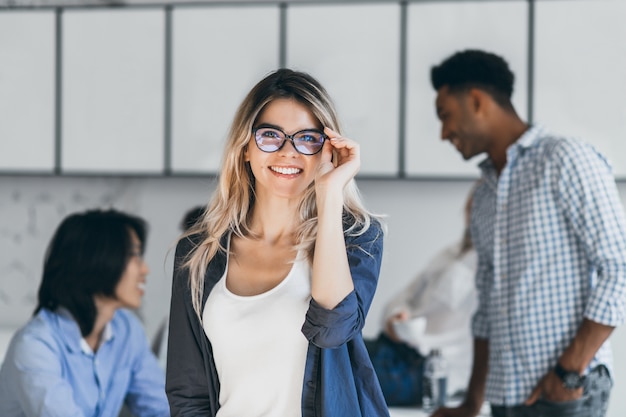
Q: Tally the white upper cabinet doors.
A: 6